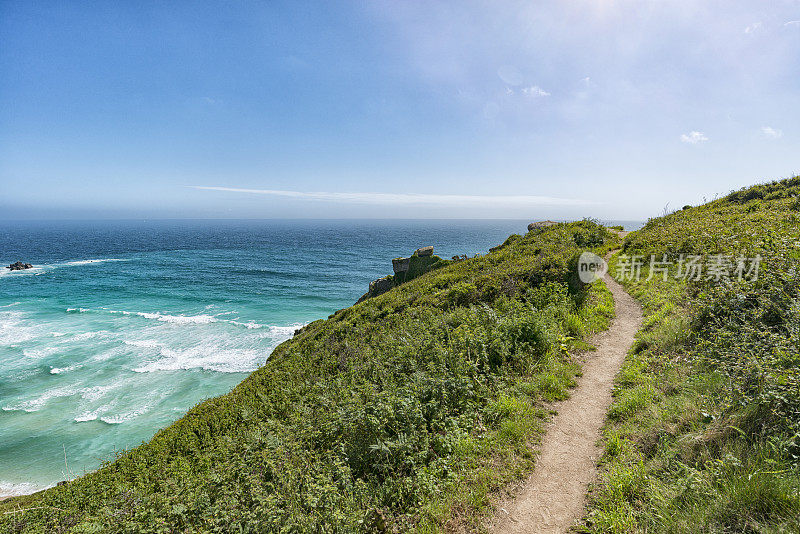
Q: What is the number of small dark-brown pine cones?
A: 0